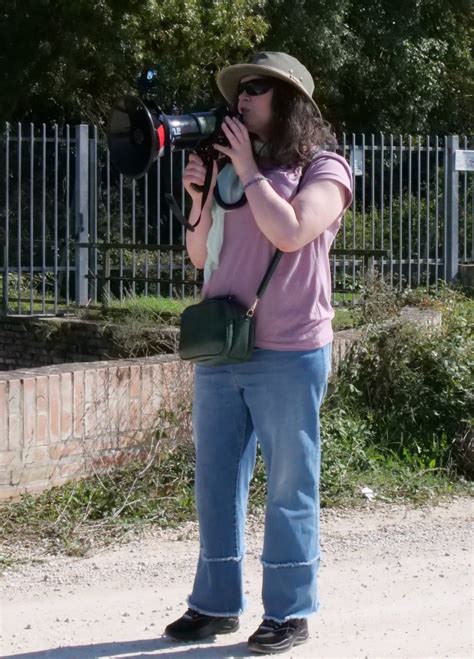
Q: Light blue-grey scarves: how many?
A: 1